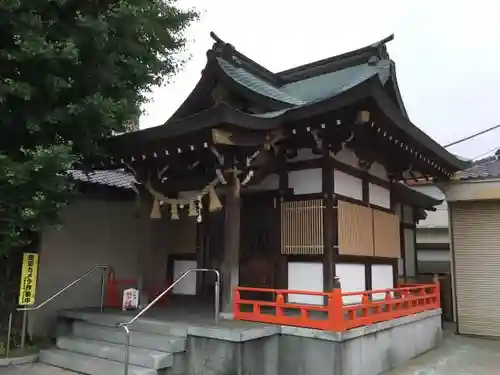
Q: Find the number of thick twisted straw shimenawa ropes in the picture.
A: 1